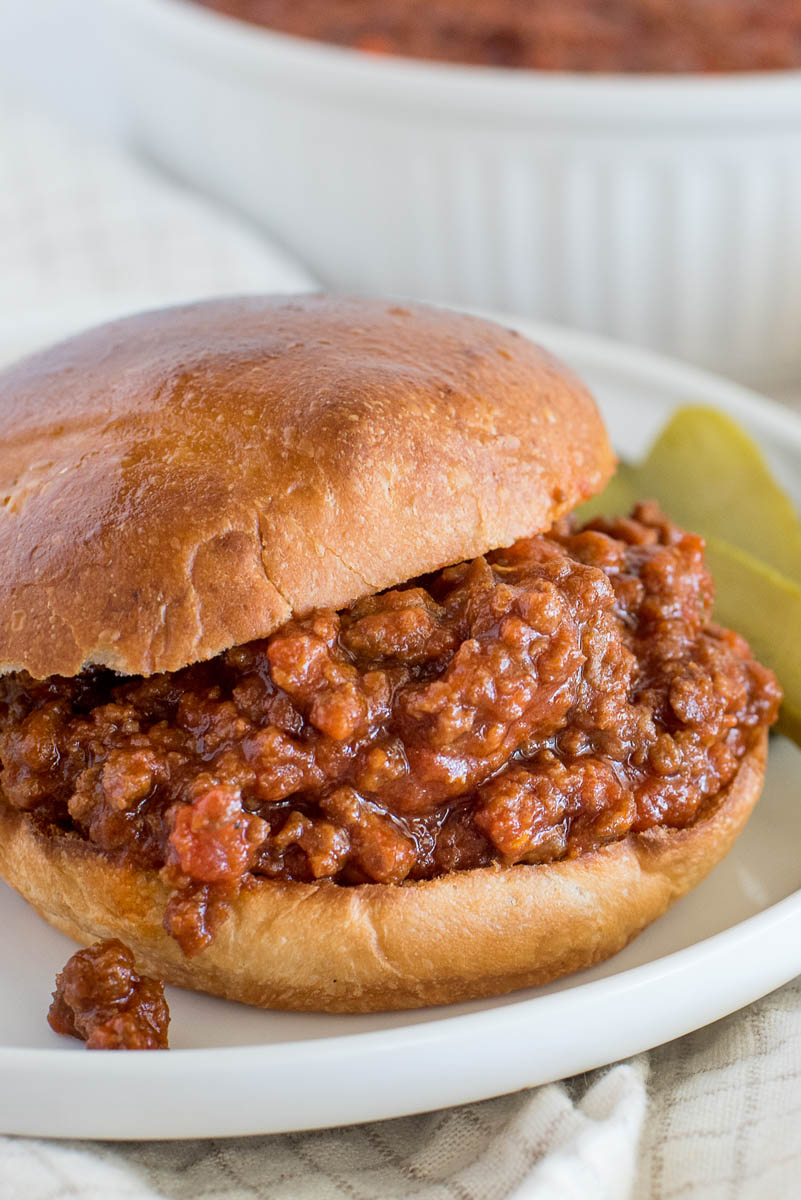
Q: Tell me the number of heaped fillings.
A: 1